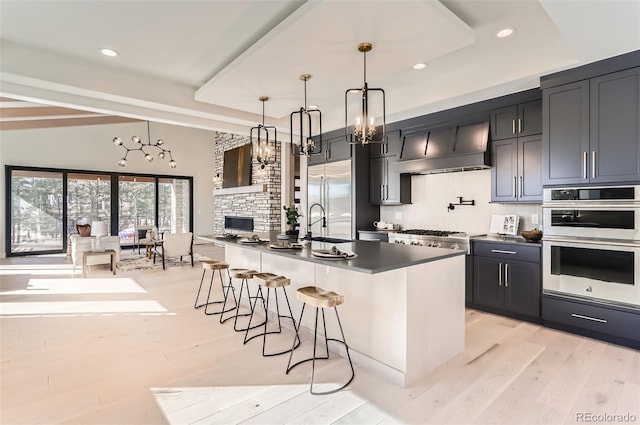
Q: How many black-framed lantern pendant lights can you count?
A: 3